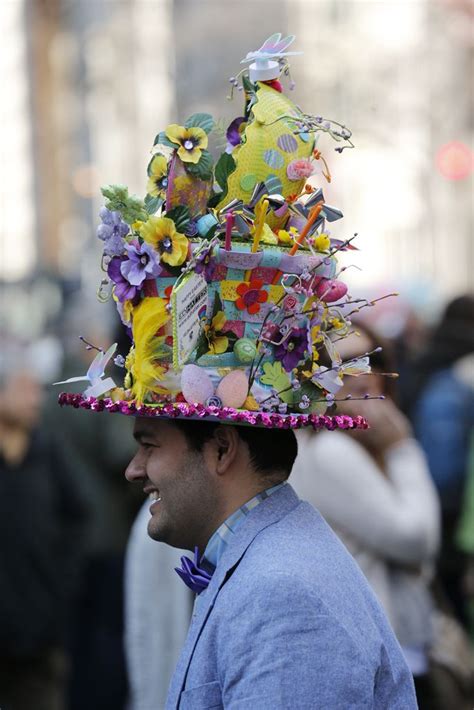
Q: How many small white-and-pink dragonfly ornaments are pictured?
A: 2